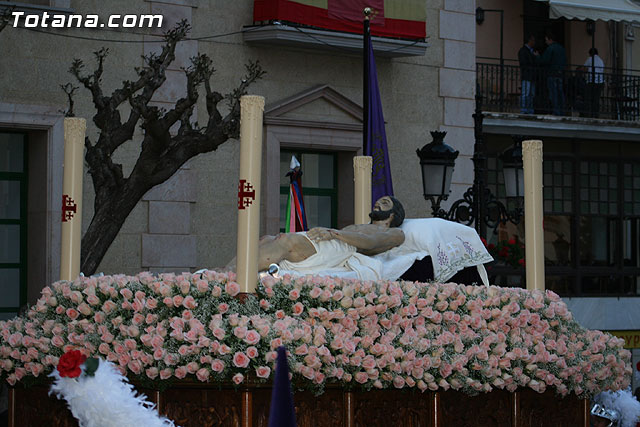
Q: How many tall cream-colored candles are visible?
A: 4